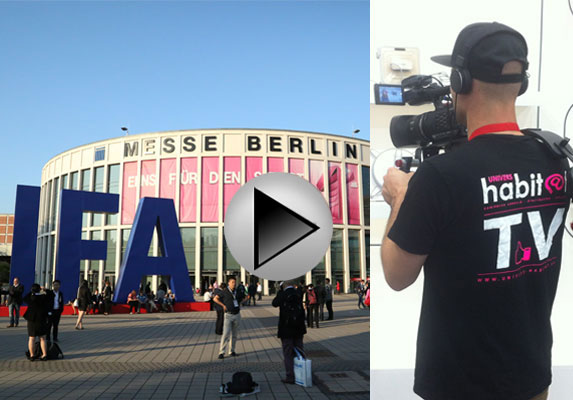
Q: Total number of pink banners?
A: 12